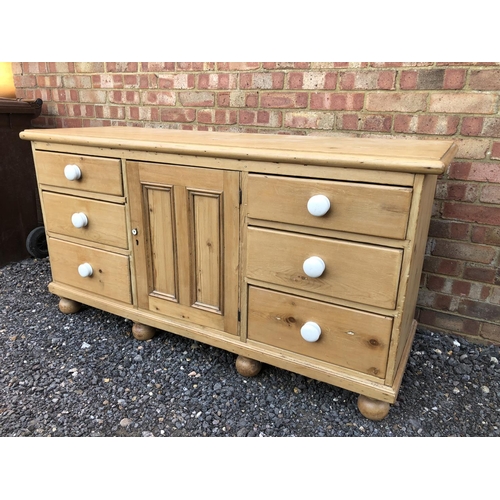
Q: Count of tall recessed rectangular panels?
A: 2